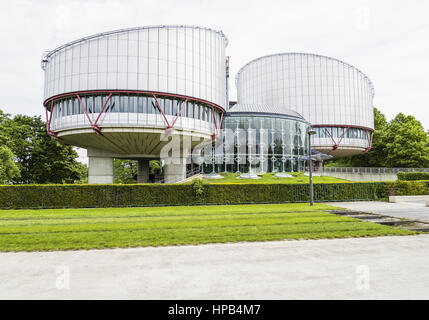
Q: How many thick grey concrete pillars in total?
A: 3